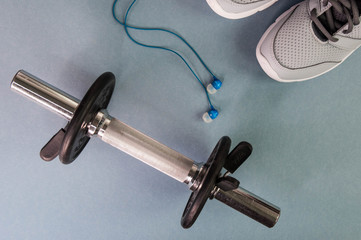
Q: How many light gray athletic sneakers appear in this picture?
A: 2